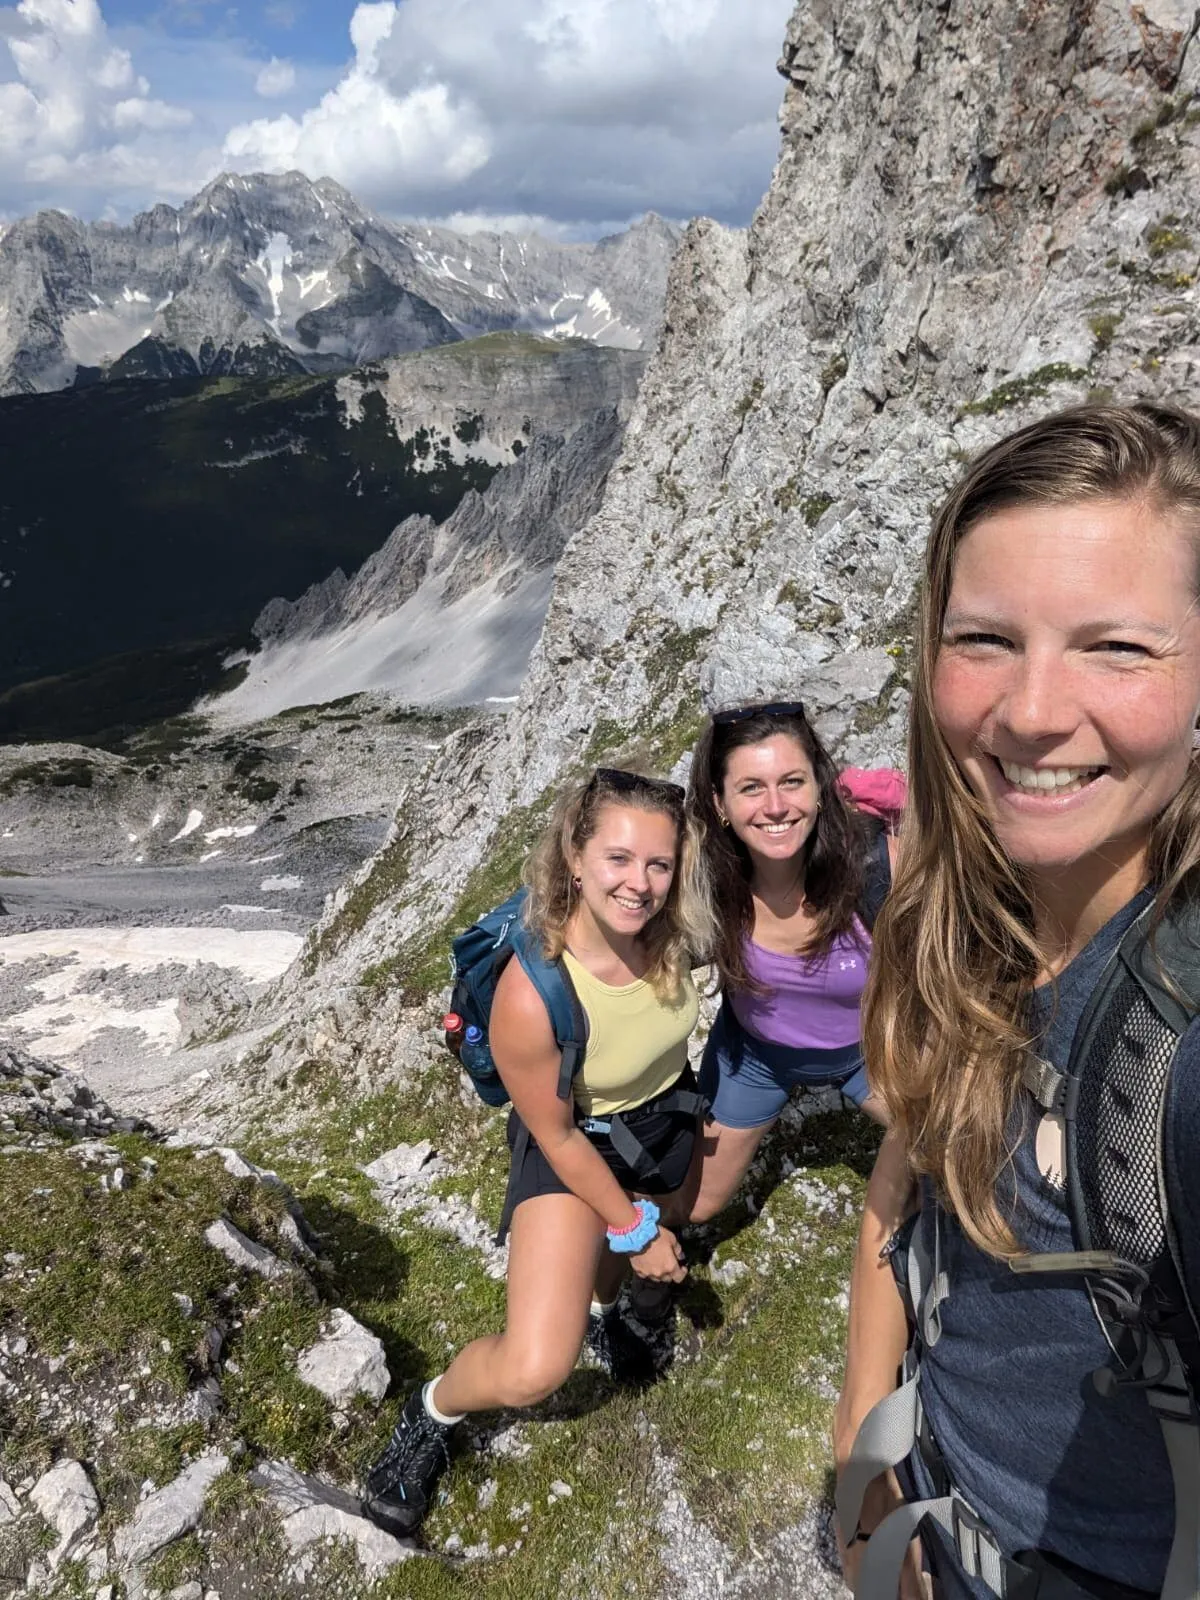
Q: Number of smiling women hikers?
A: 3